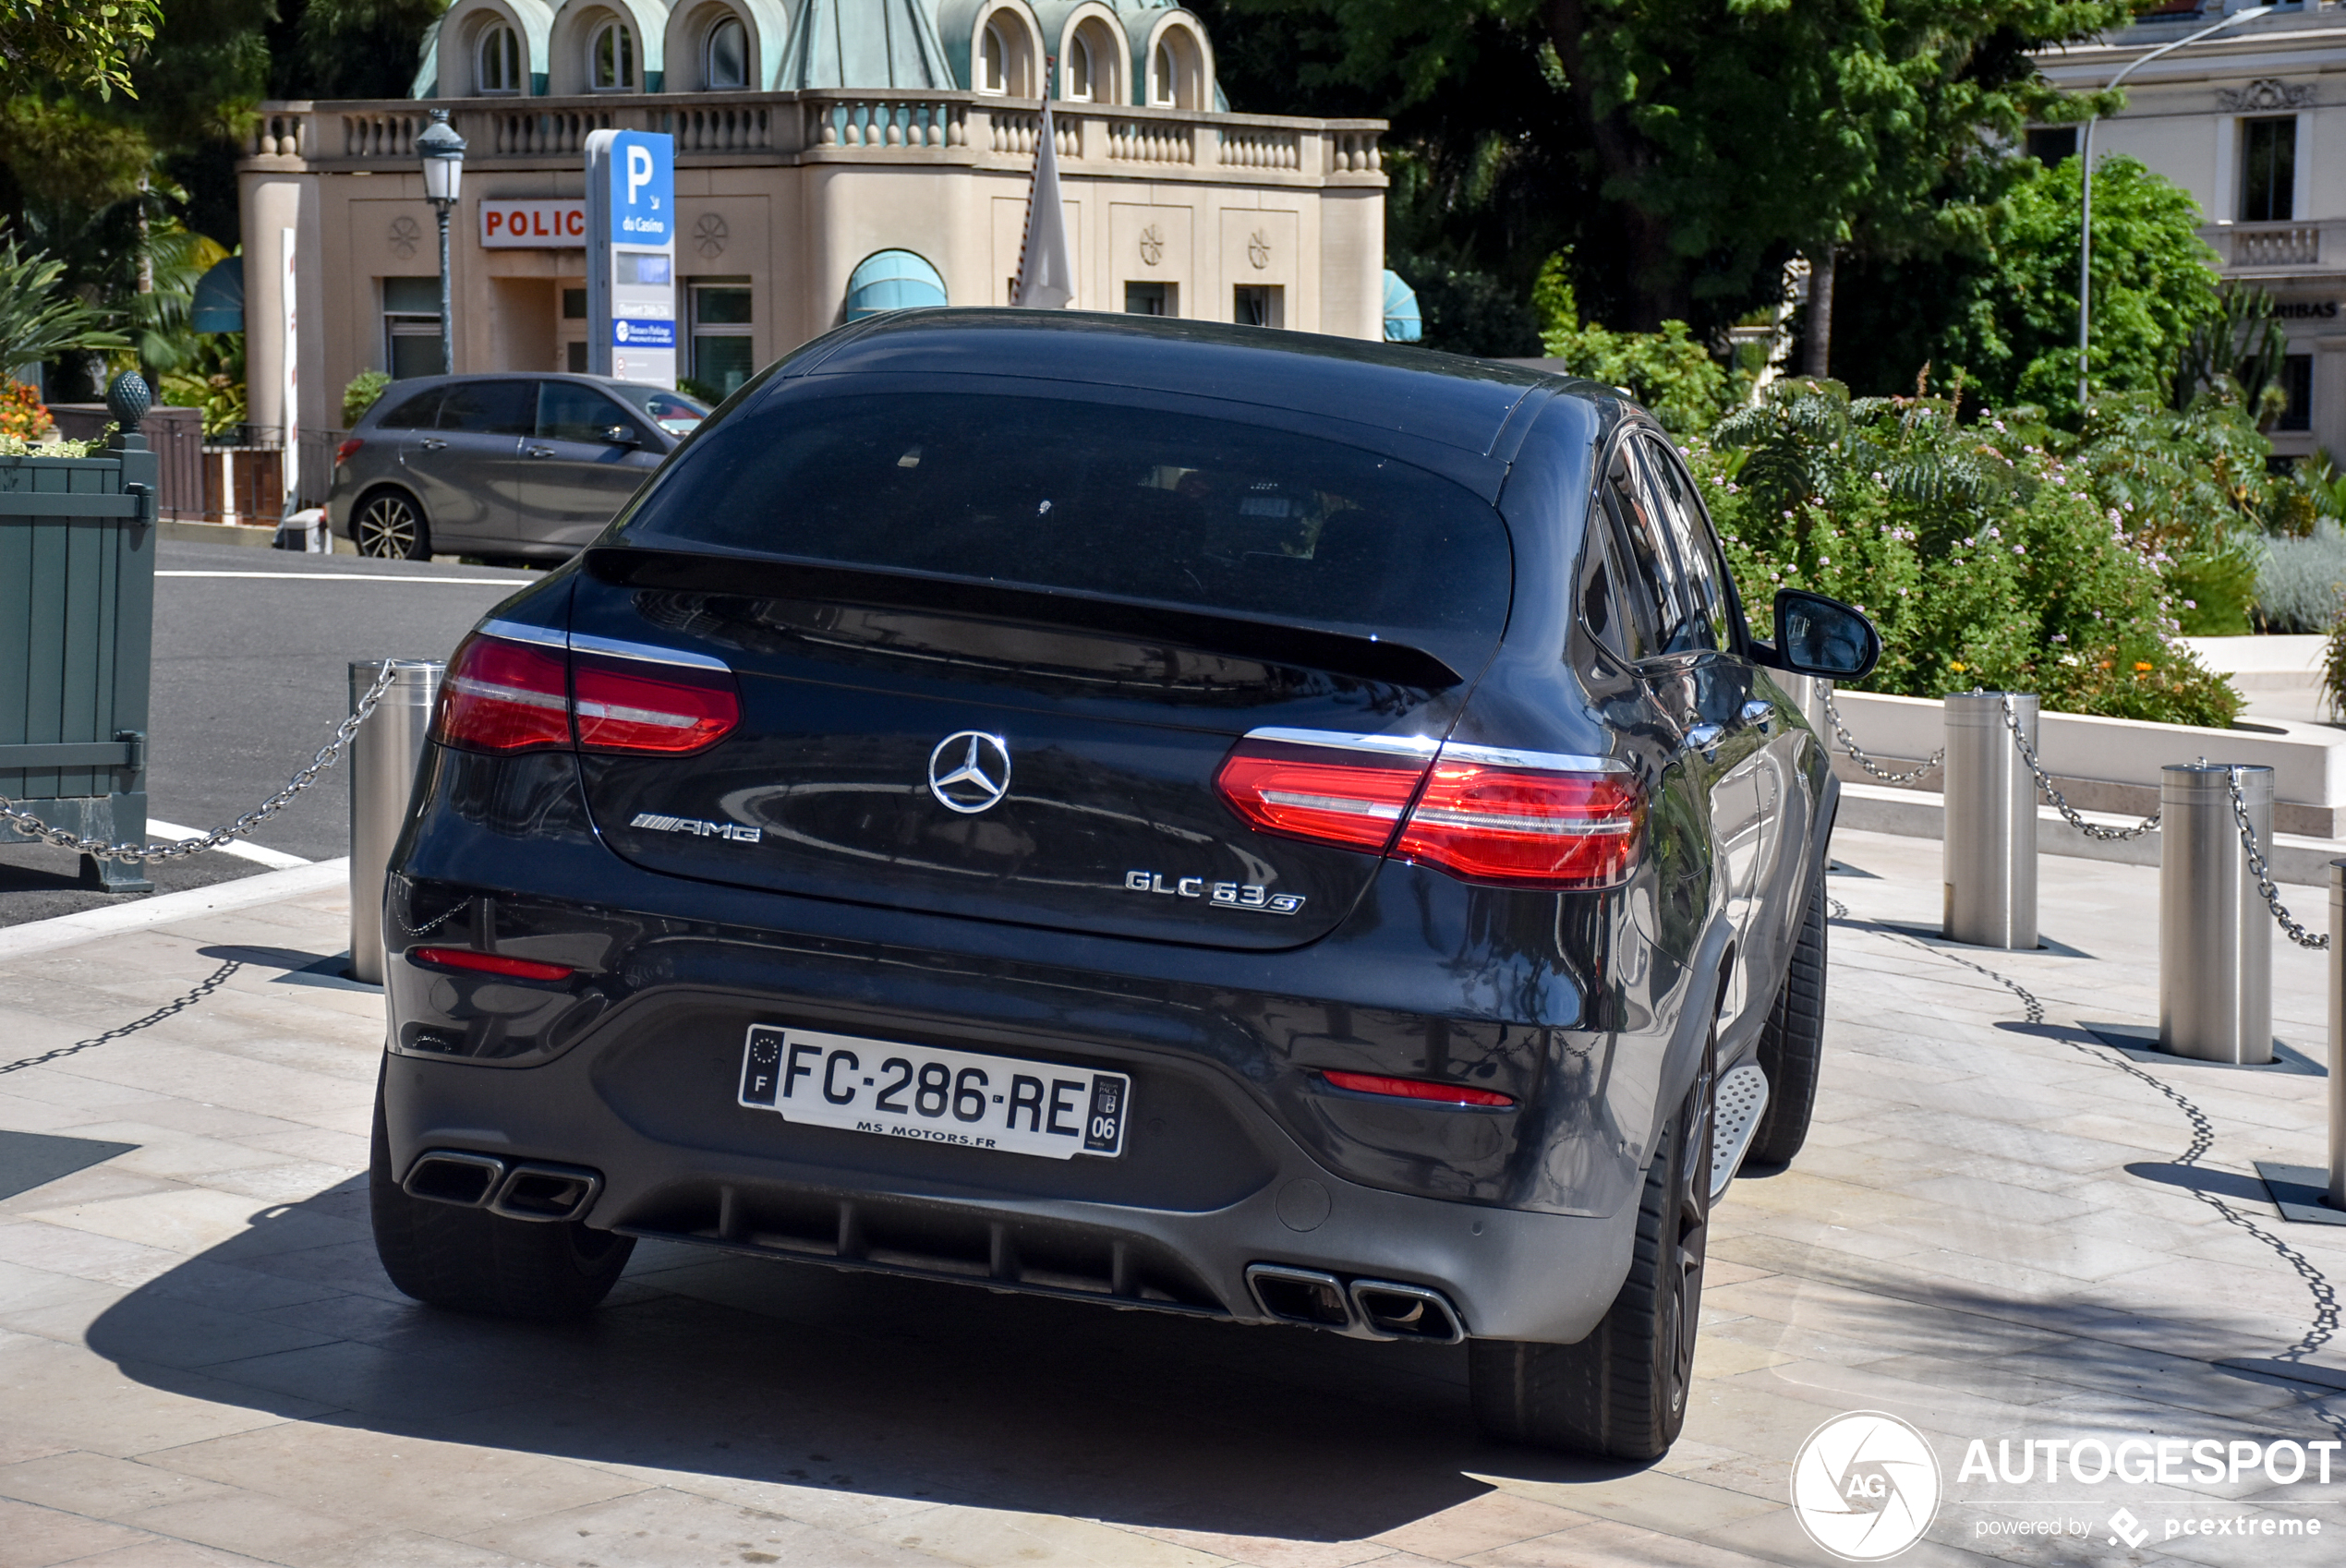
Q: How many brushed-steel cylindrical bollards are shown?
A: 5